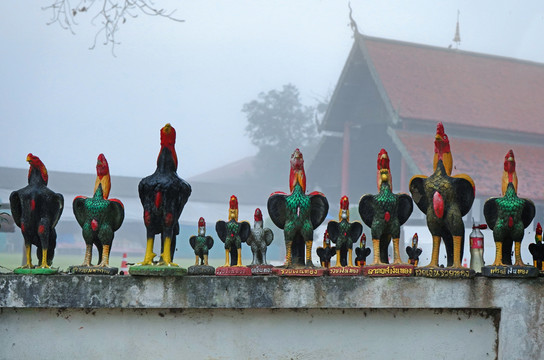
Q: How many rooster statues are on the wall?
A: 15